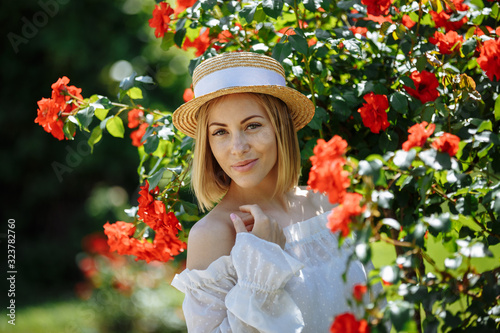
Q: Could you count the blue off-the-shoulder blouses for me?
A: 0